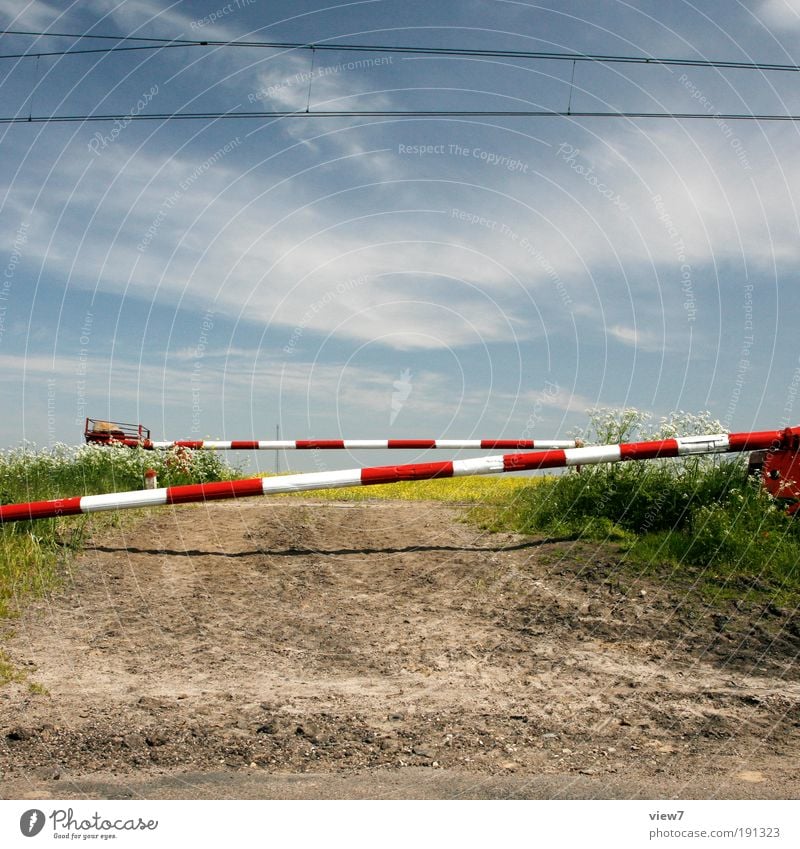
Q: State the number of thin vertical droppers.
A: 3